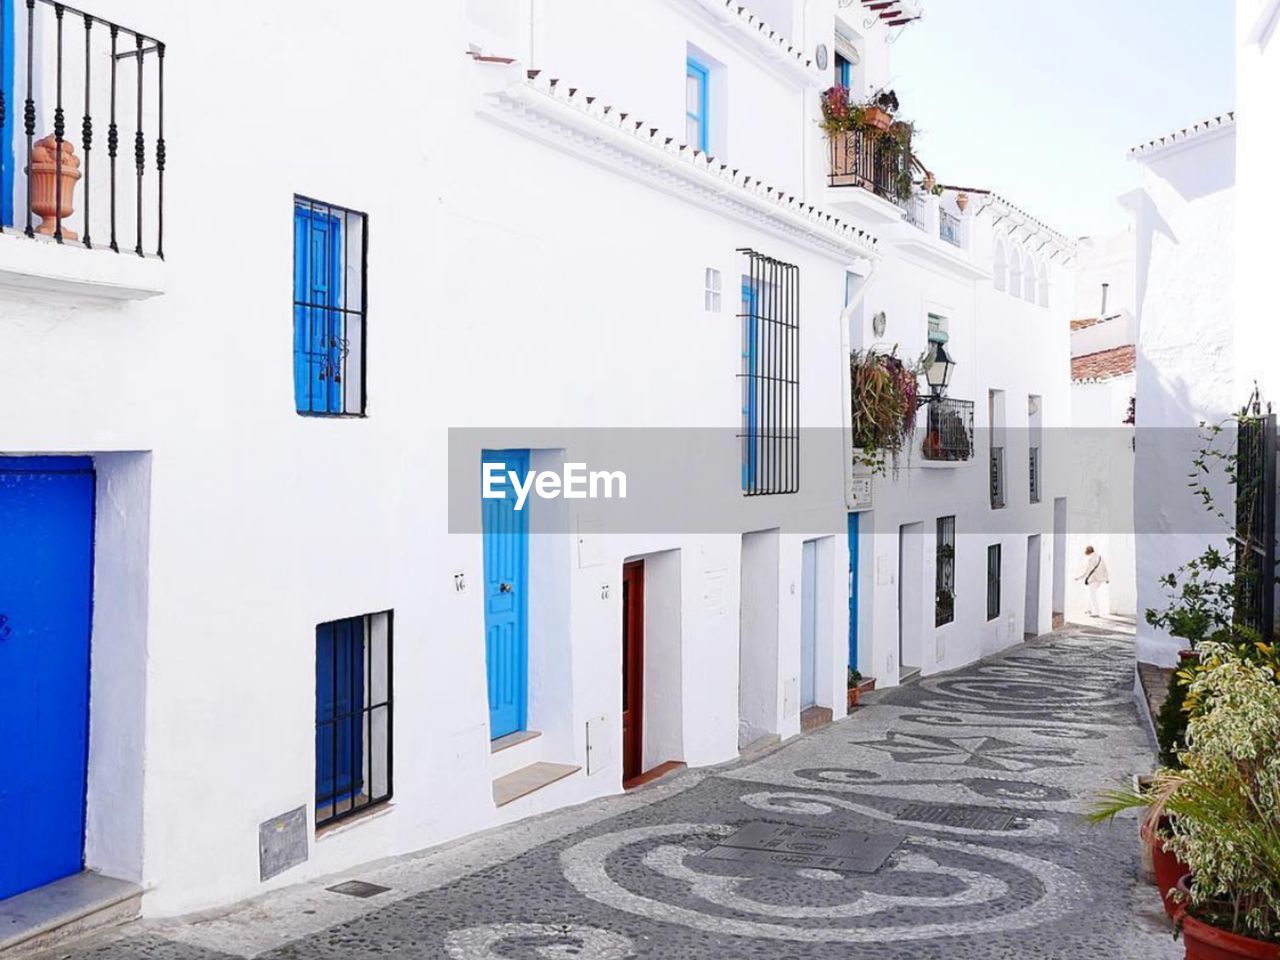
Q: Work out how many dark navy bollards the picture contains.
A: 0